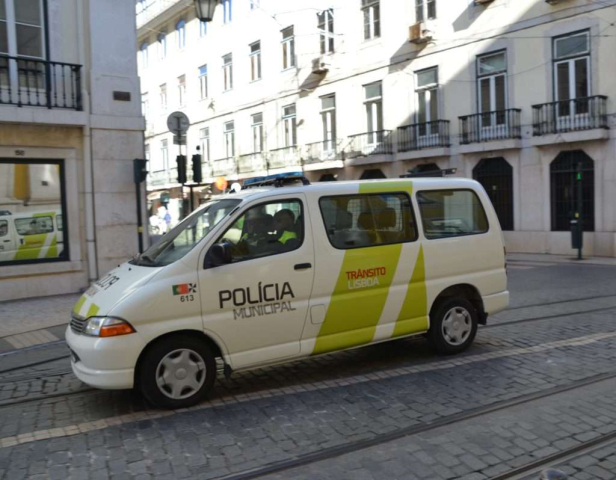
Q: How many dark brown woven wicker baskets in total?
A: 0